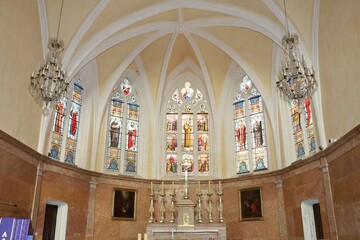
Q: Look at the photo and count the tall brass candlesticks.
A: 6